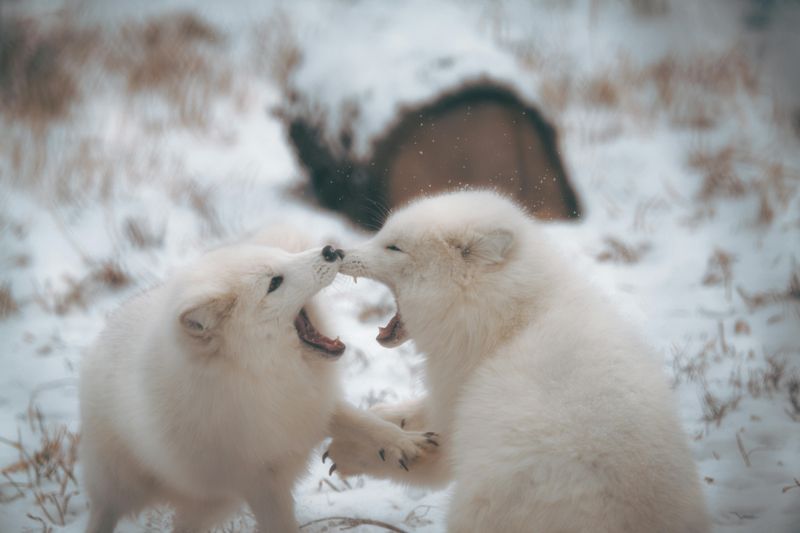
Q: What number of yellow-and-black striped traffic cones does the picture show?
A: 0